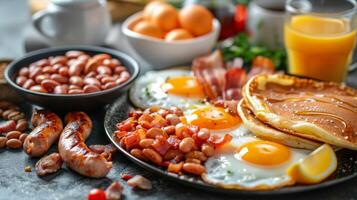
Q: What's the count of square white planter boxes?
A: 0